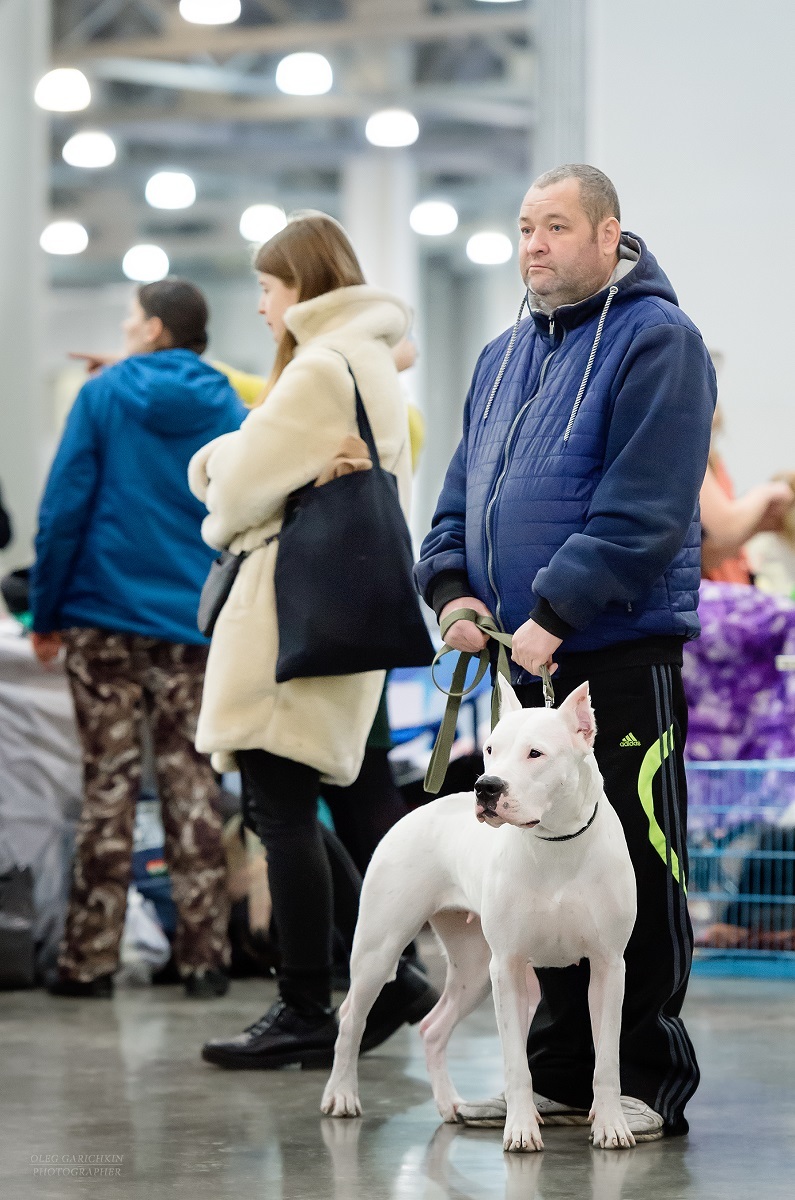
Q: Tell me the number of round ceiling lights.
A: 12